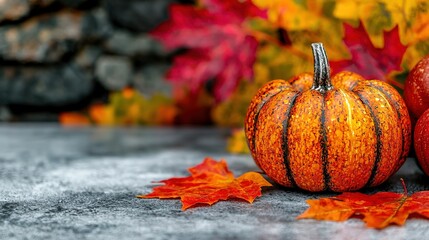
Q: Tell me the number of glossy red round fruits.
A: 2